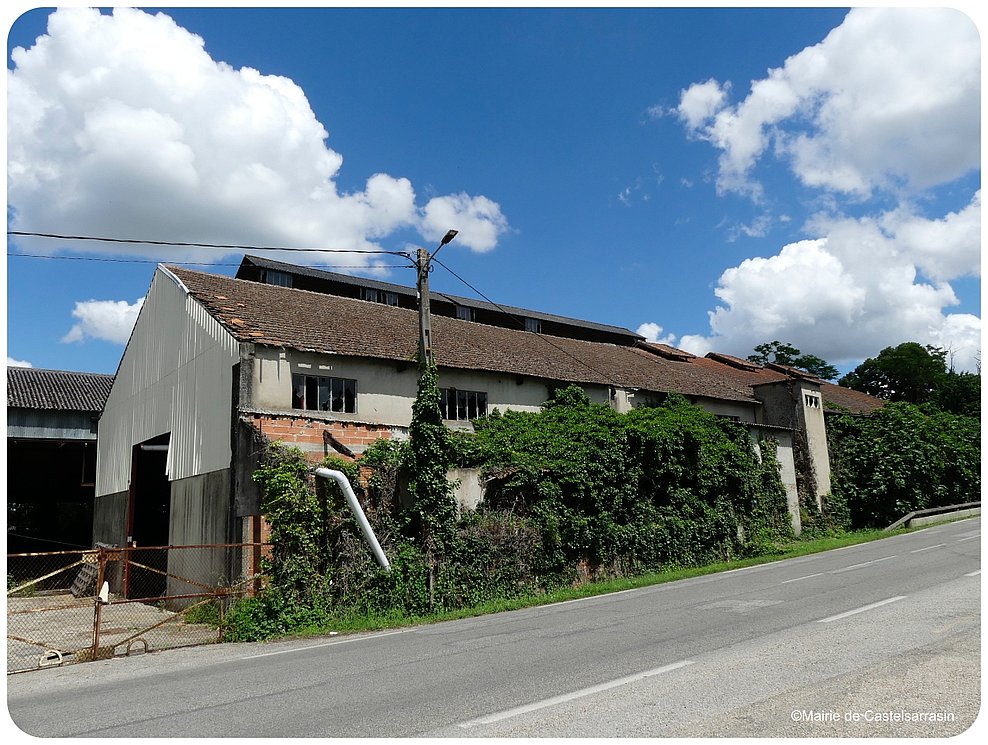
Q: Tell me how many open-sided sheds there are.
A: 1